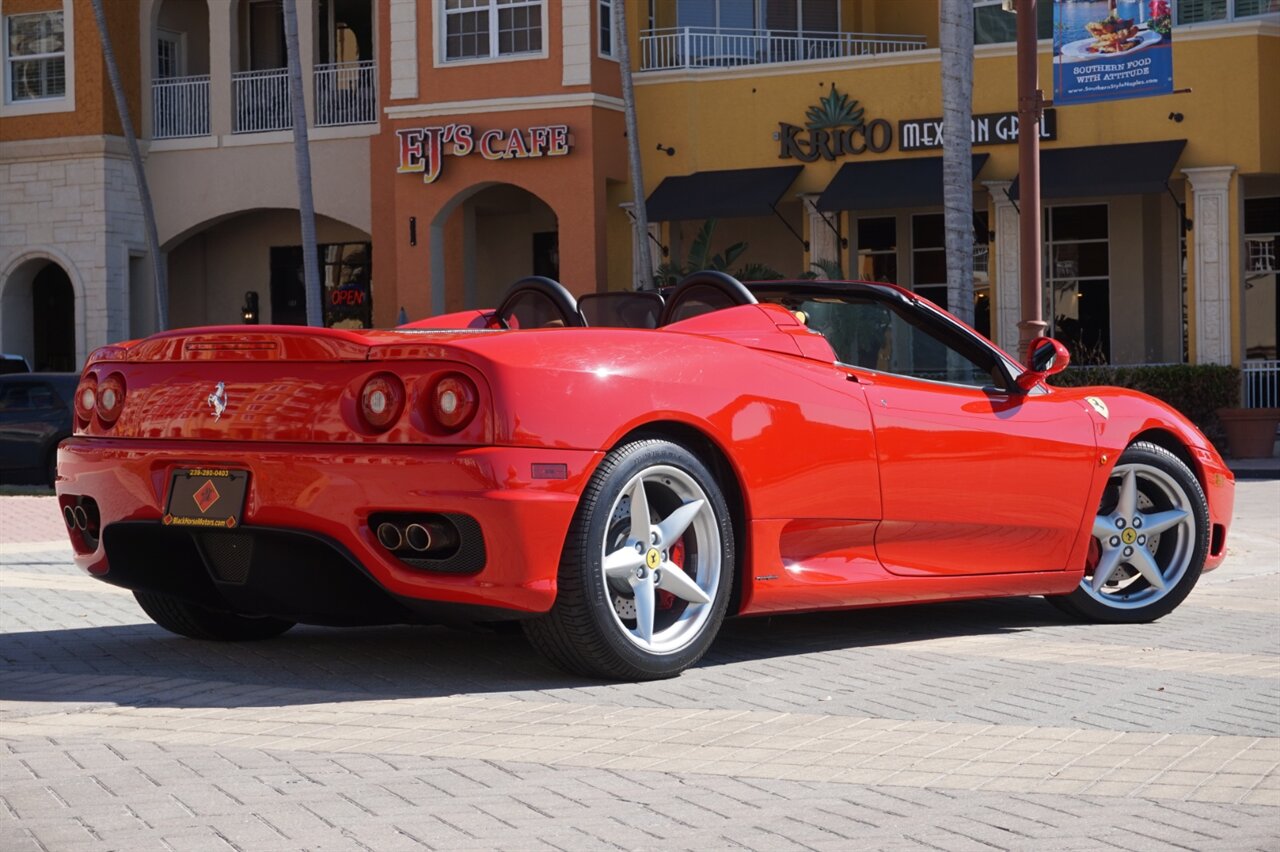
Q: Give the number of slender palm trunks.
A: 4